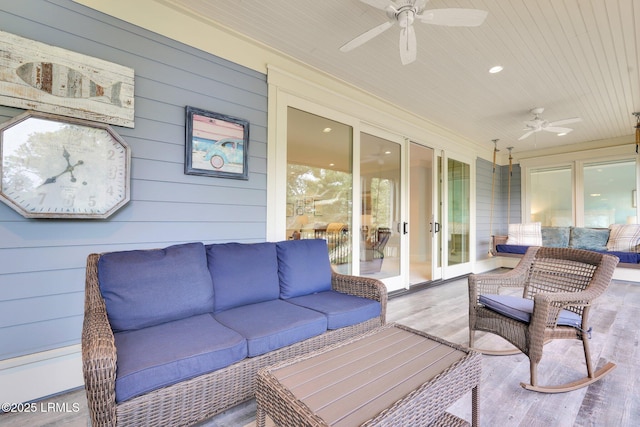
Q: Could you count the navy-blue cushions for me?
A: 8